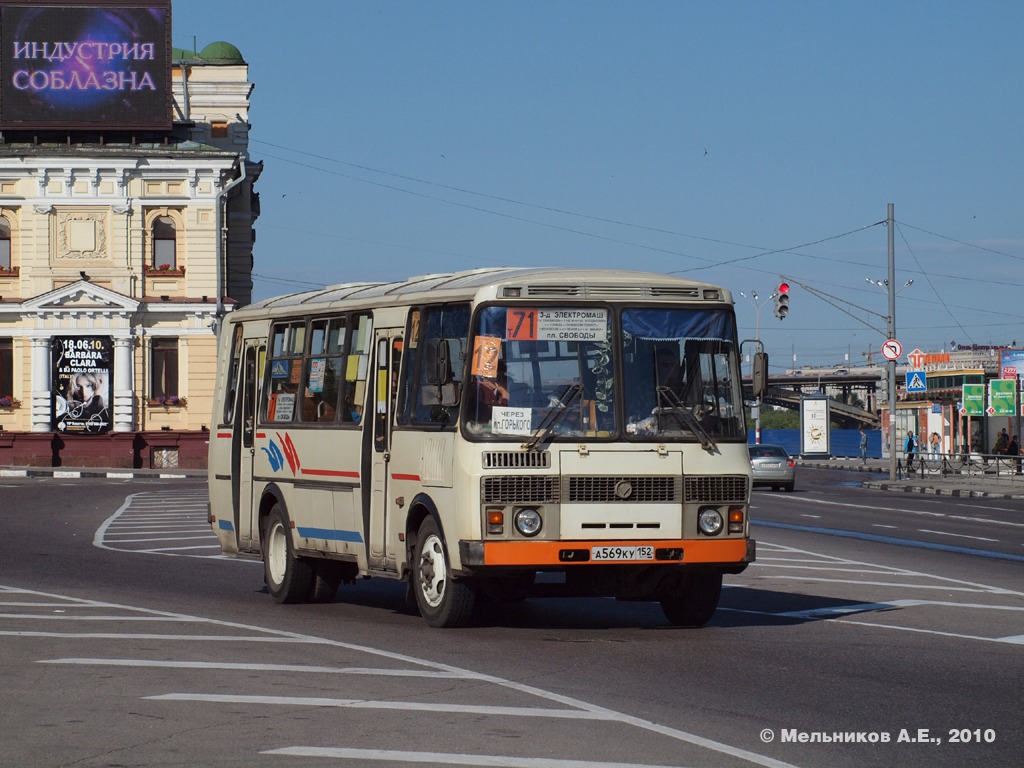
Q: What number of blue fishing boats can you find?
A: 0